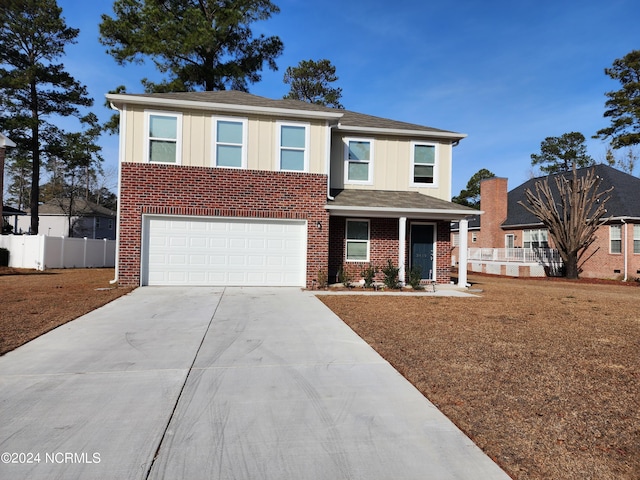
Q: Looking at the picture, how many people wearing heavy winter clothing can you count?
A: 0